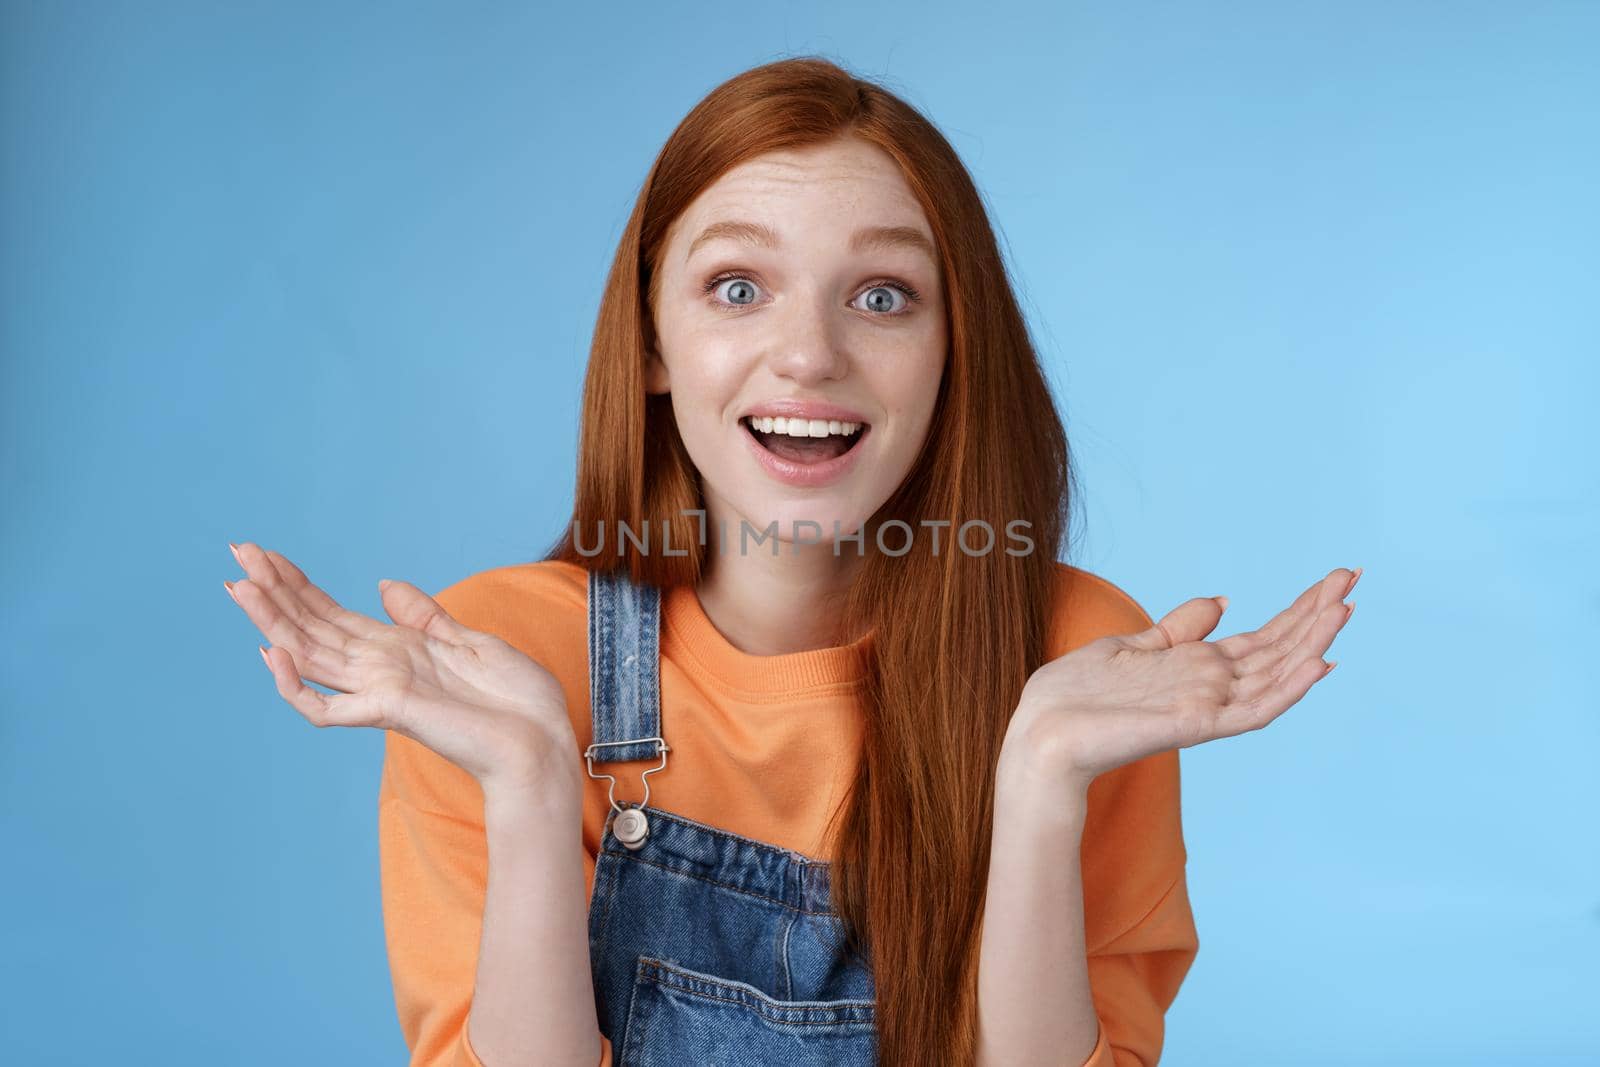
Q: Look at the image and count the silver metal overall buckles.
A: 1